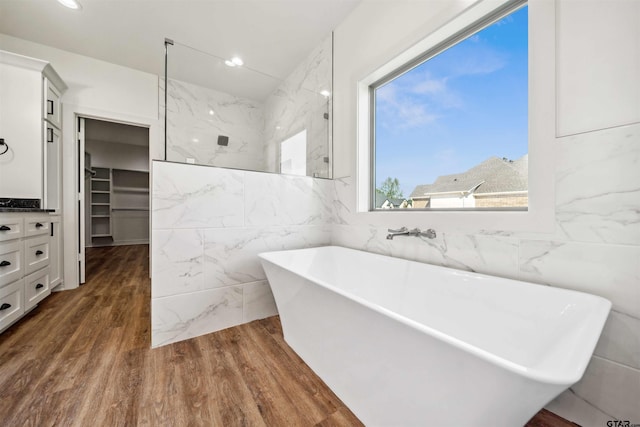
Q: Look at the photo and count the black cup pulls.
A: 6